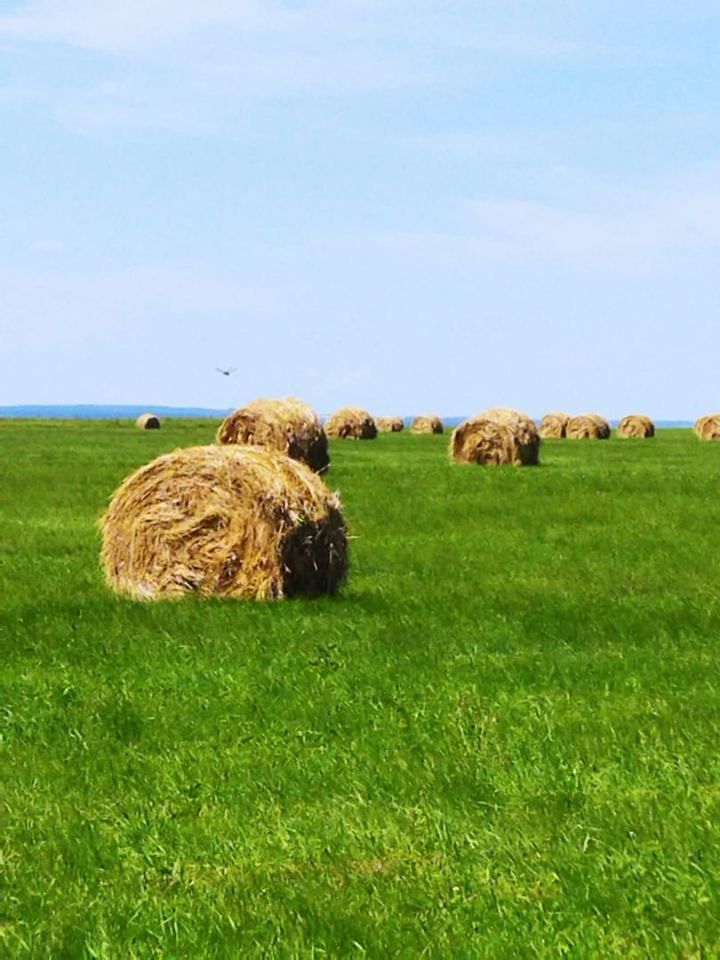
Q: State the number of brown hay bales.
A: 11